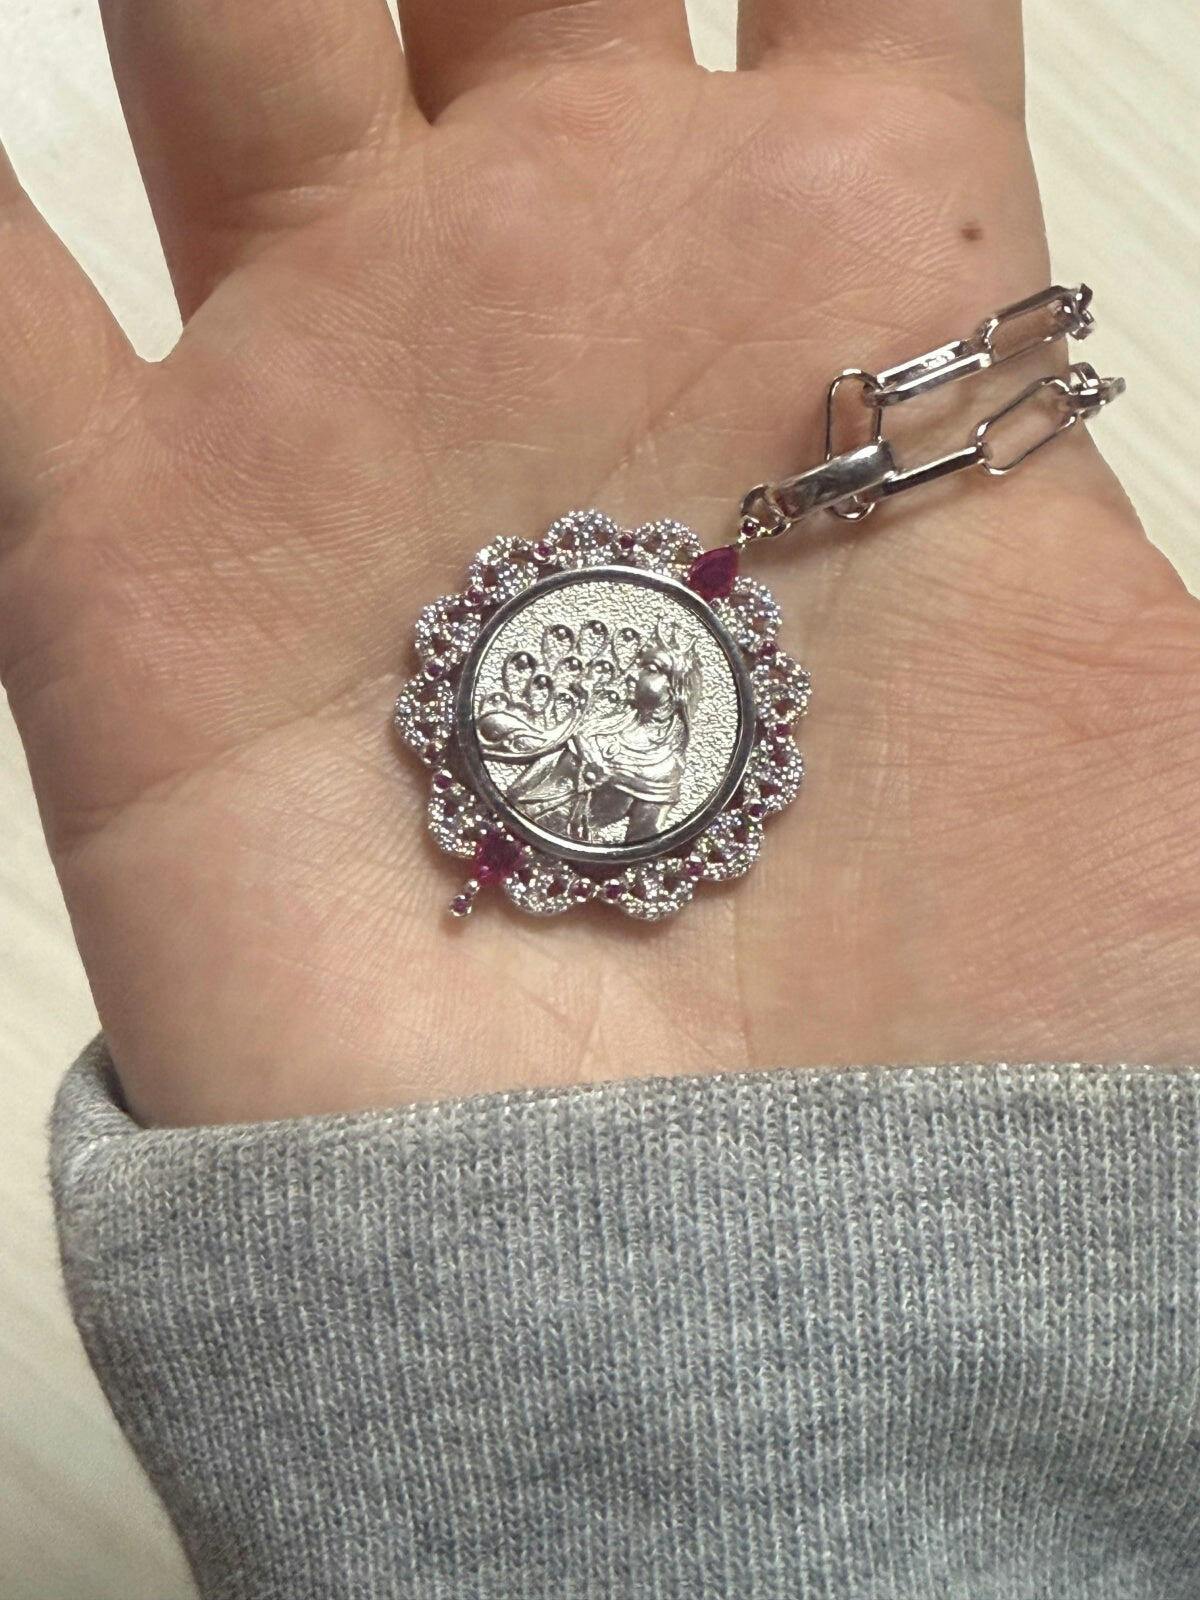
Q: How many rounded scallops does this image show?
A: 12